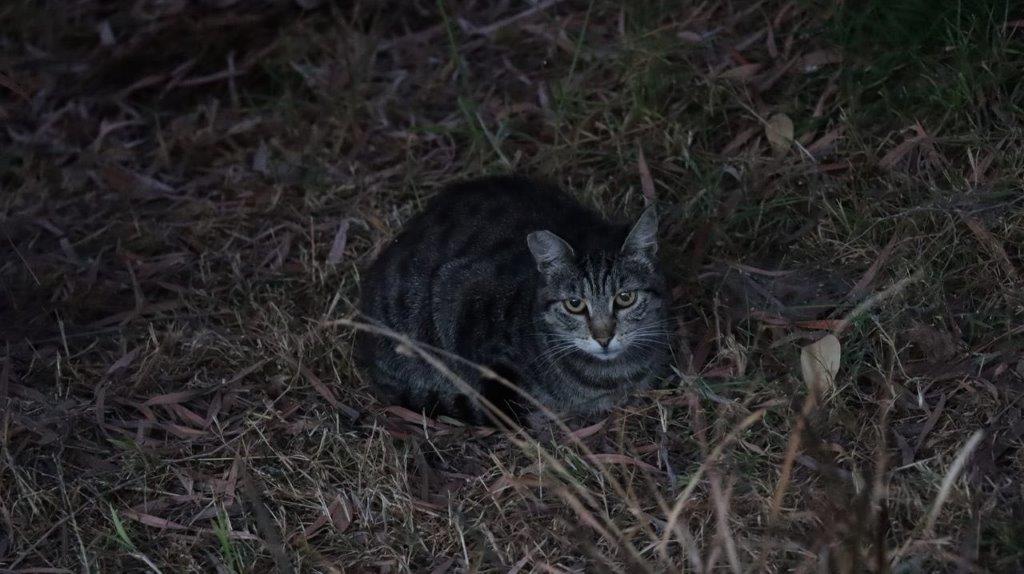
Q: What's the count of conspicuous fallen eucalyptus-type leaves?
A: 2